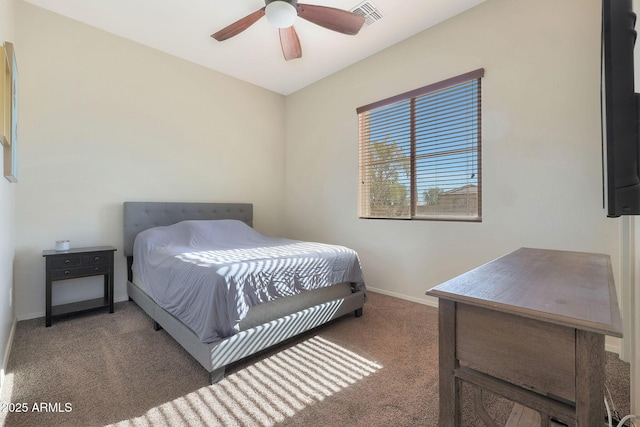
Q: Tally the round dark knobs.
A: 4